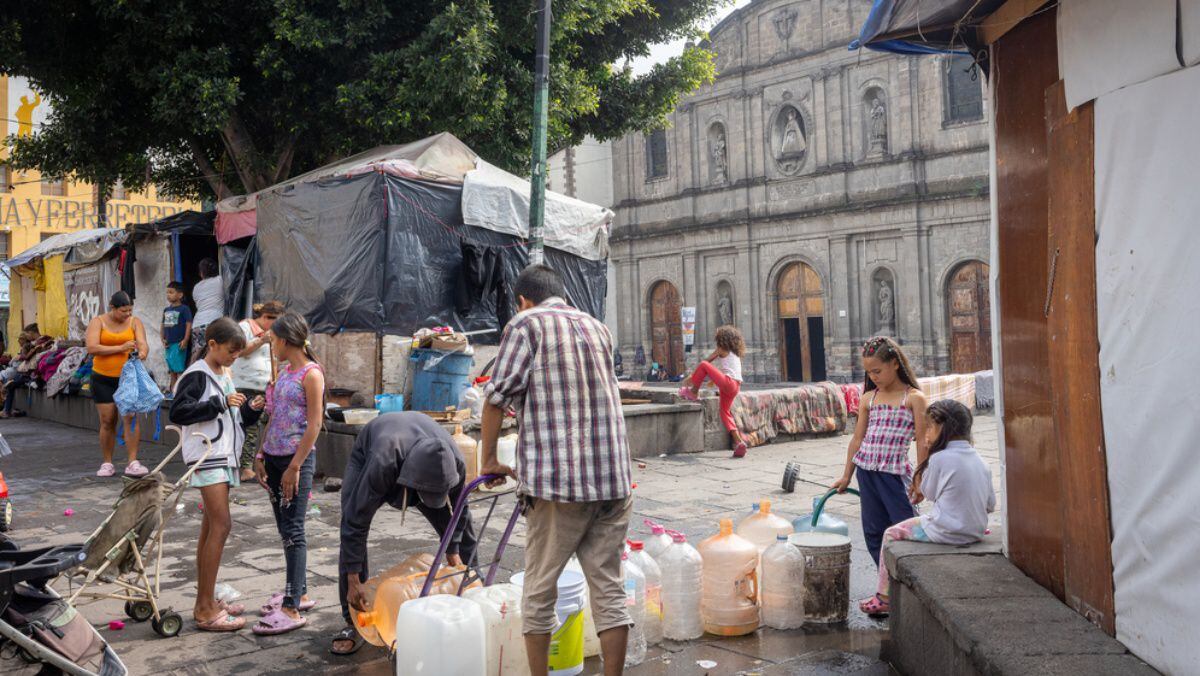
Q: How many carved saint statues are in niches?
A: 5